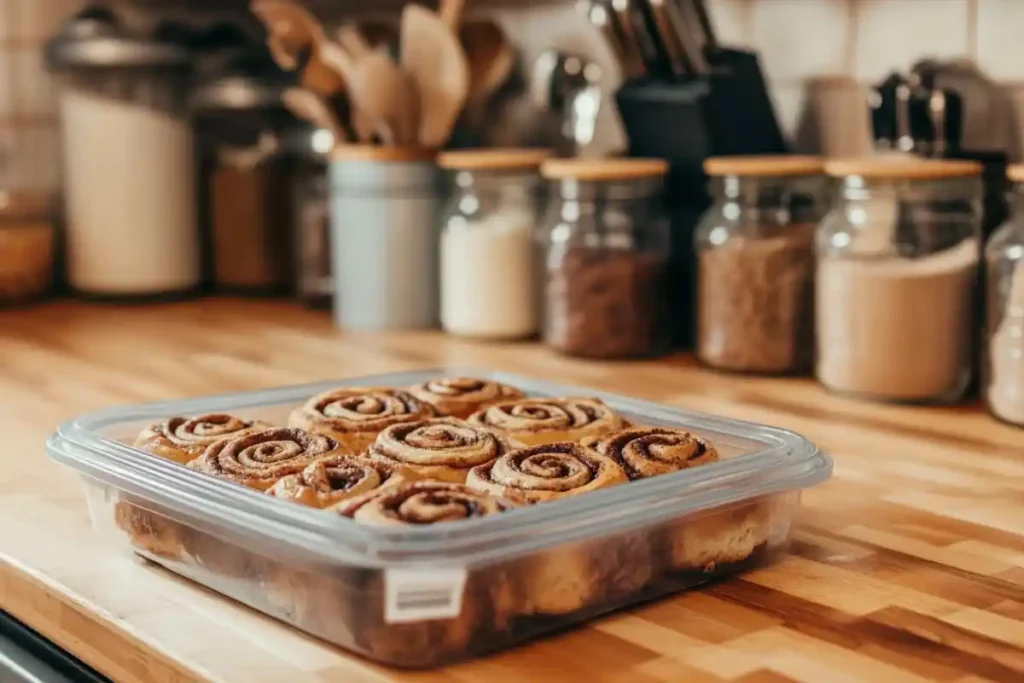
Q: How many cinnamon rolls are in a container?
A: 10